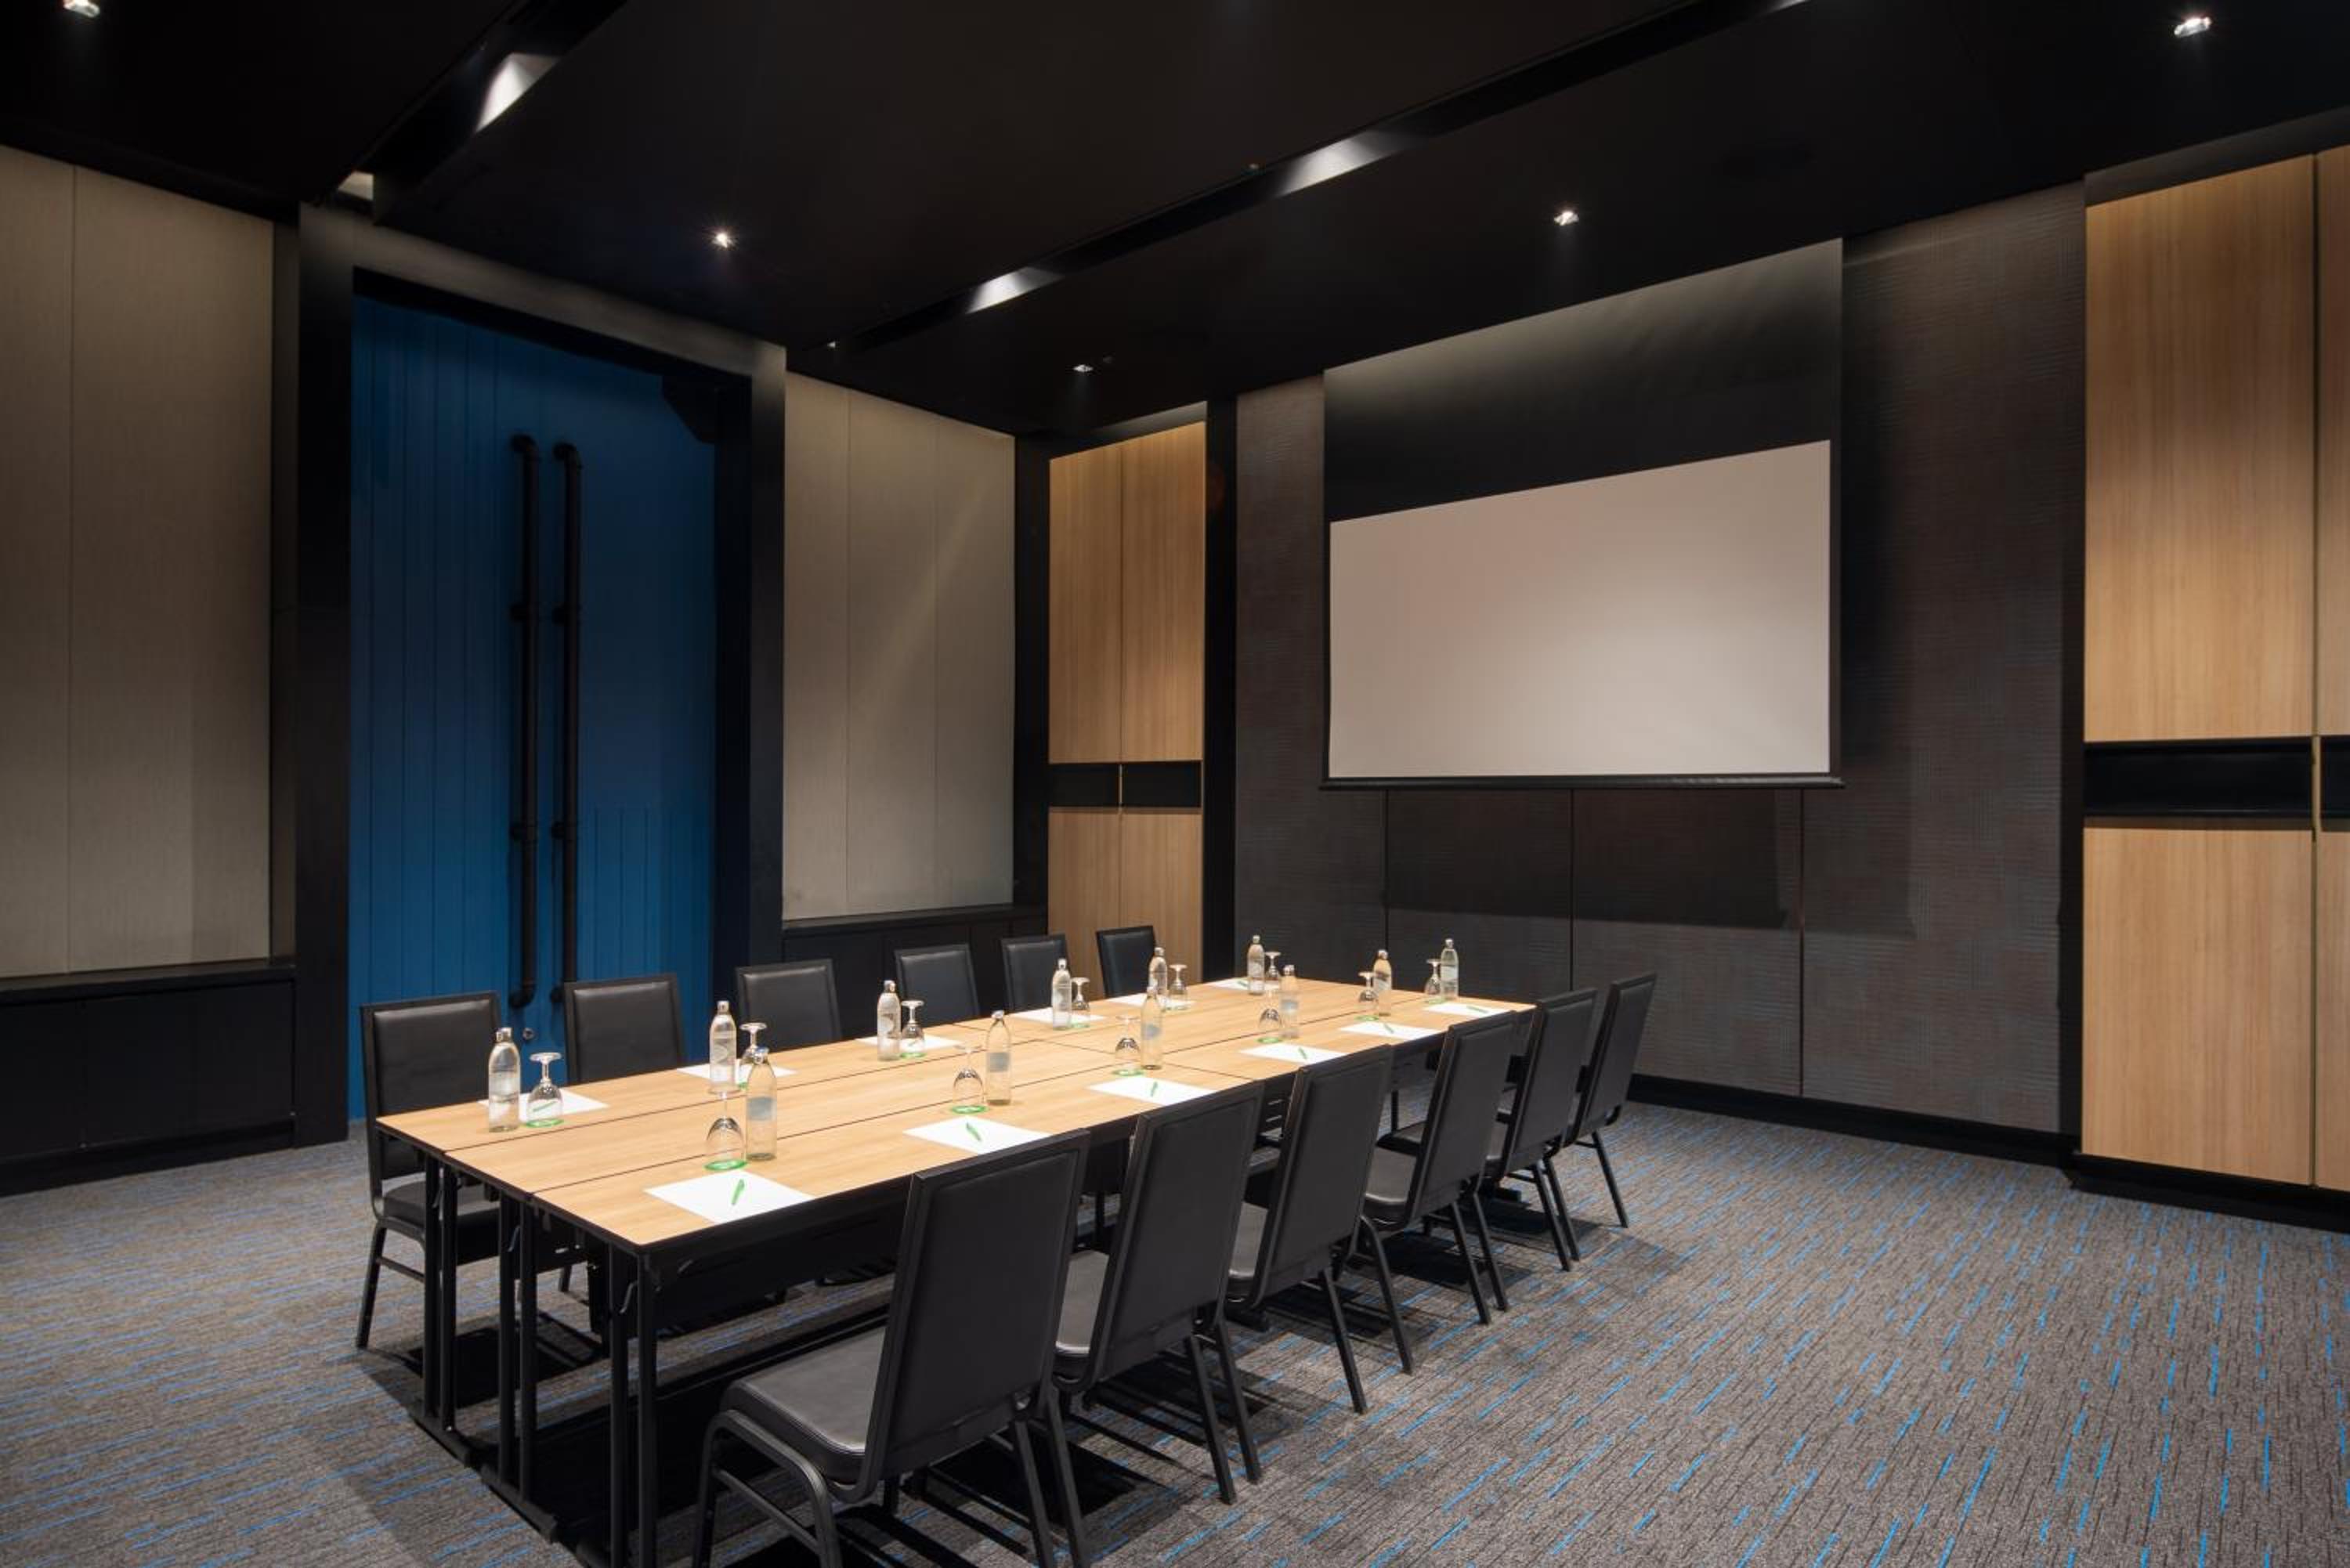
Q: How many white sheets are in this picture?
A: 12